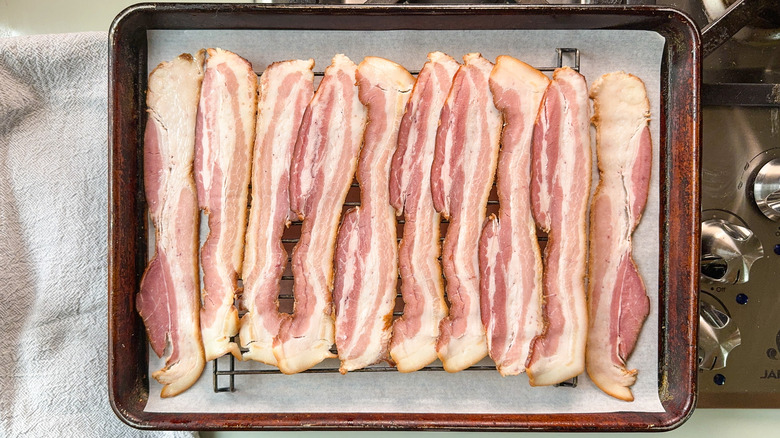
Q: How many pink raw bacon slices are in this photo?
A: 10